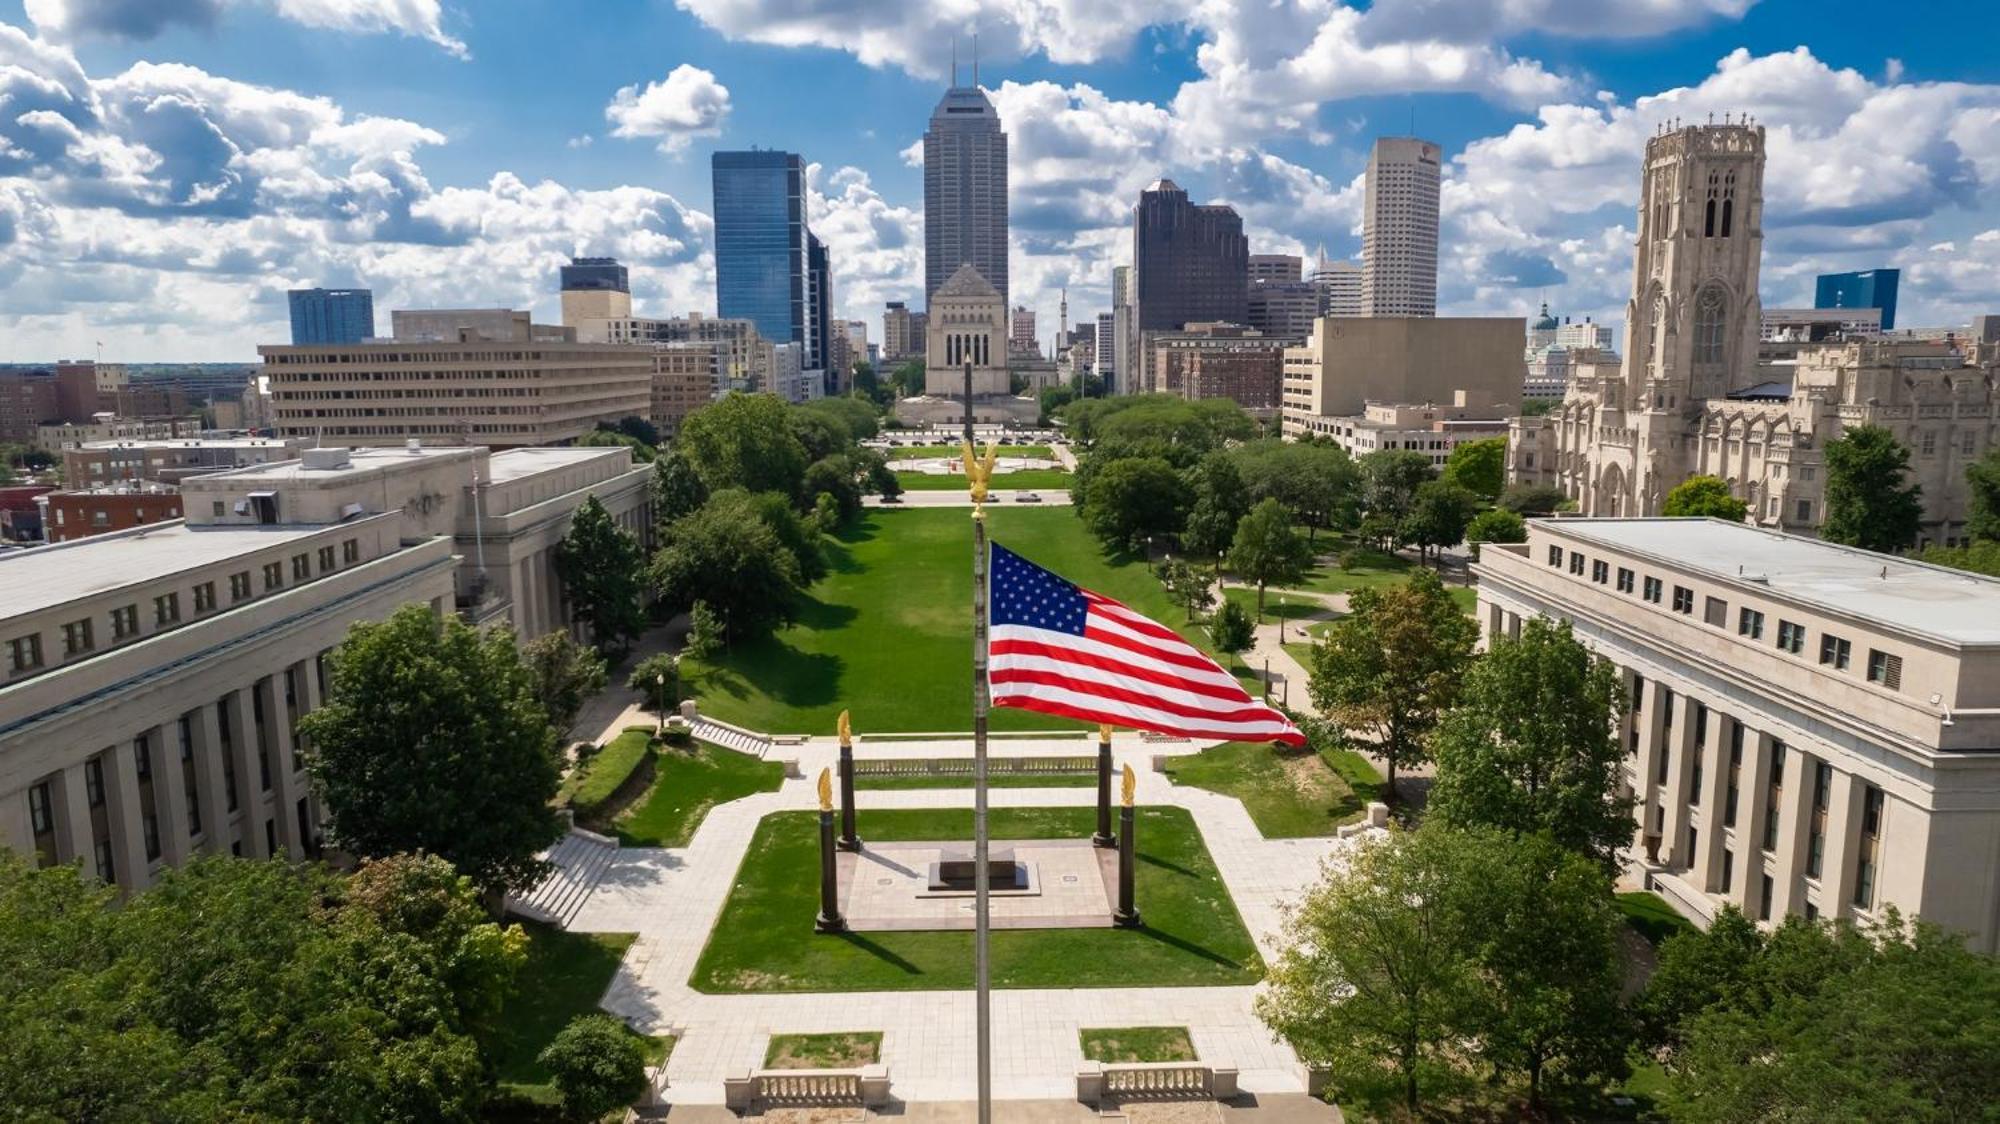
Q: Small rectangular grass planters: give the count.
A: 2